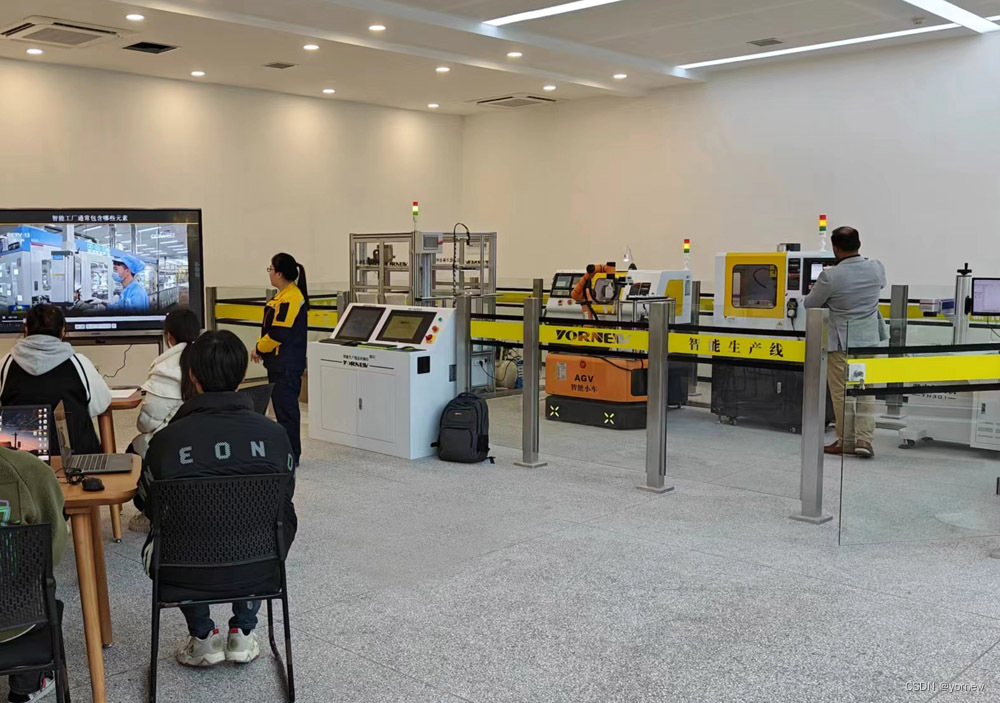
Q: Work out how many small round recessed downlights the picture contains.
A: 11